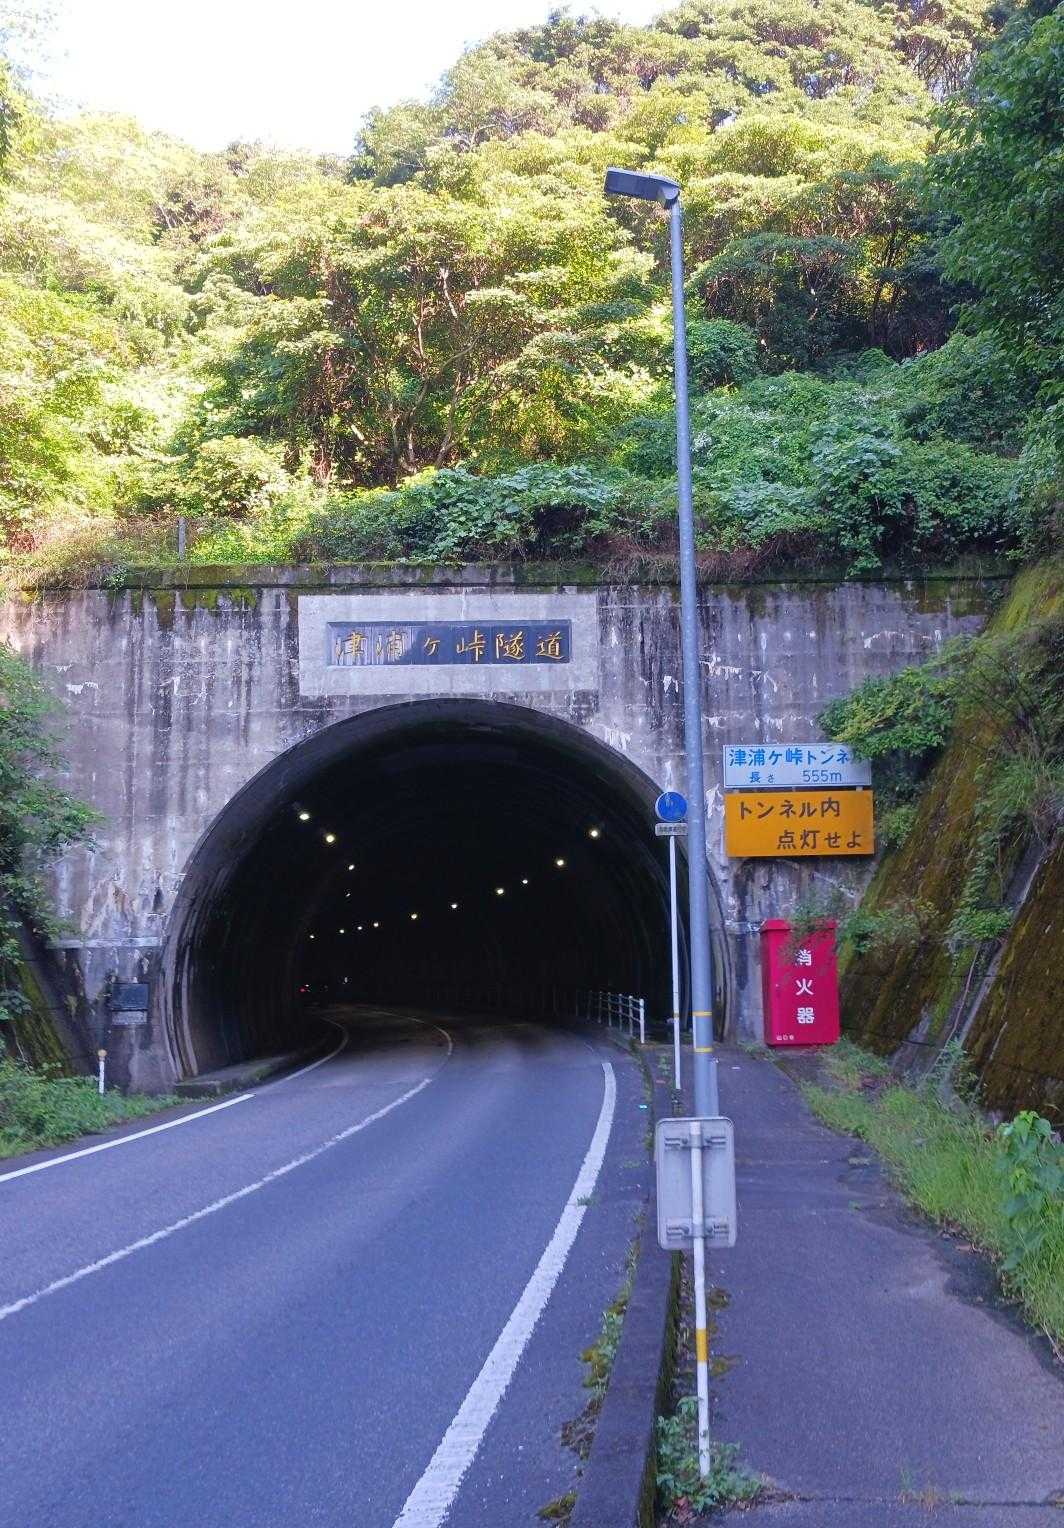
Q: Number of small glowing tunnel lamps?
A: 14